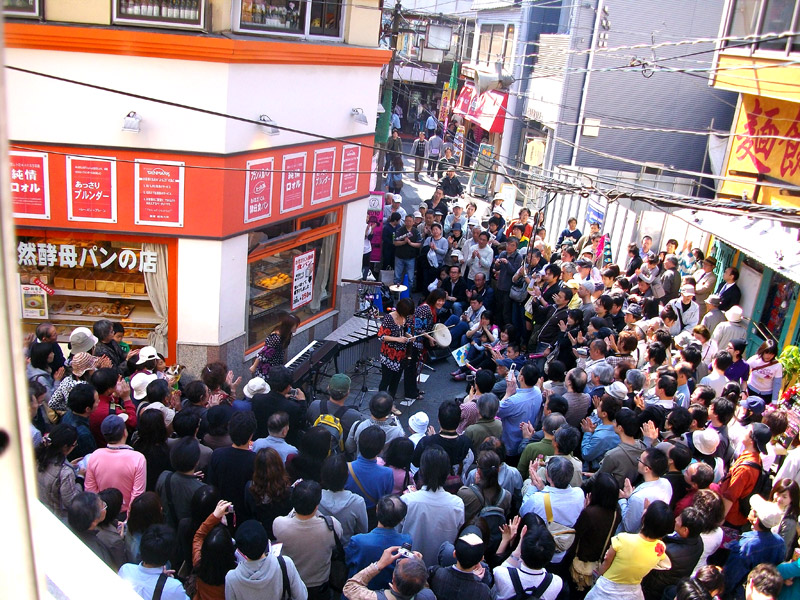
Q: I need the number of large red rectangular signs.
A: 7